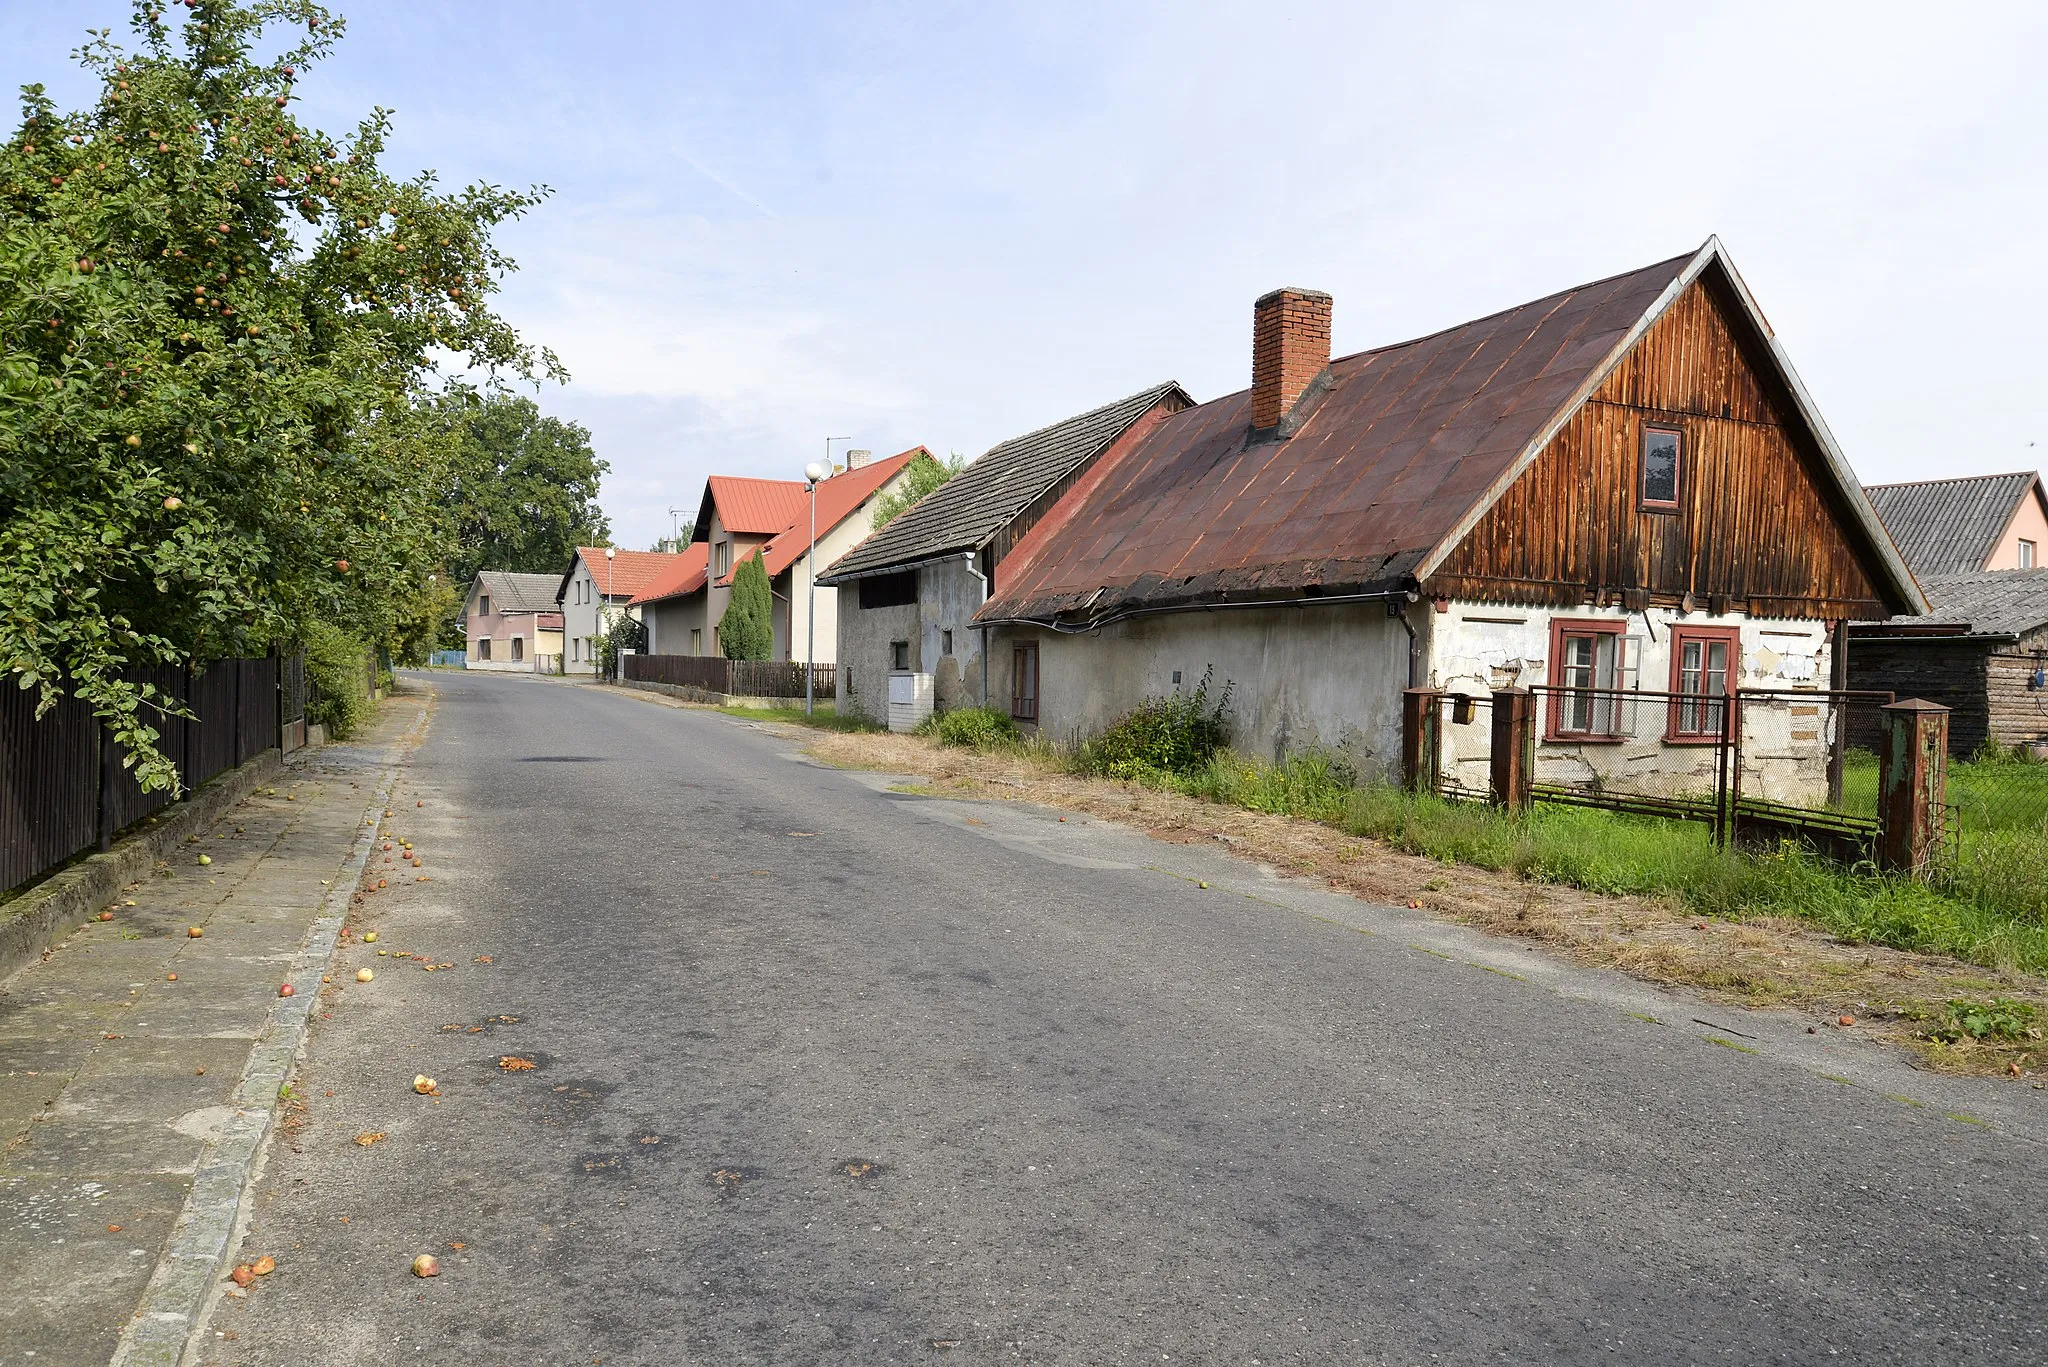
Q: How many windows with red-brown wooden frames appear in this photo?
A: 4